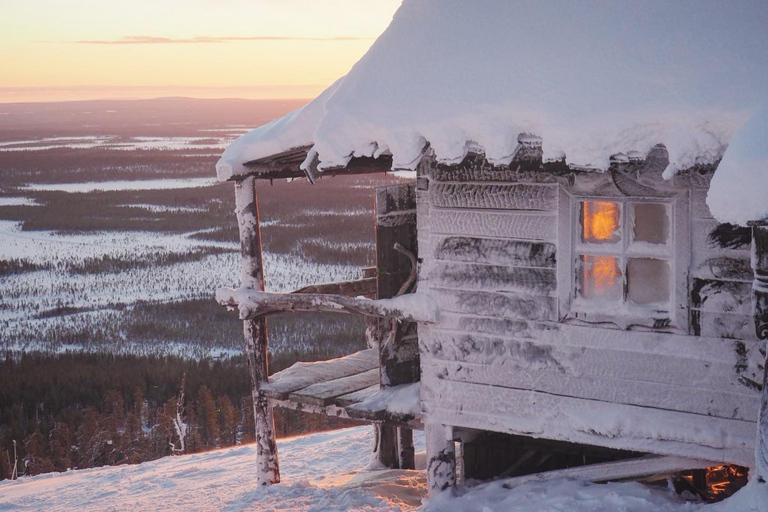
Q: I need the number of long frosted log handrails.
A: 1